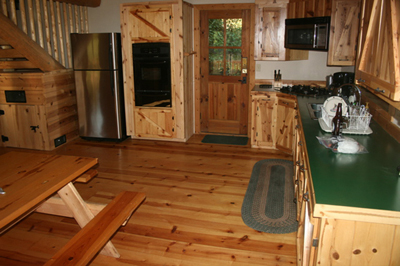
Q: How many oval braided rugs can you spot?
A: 1